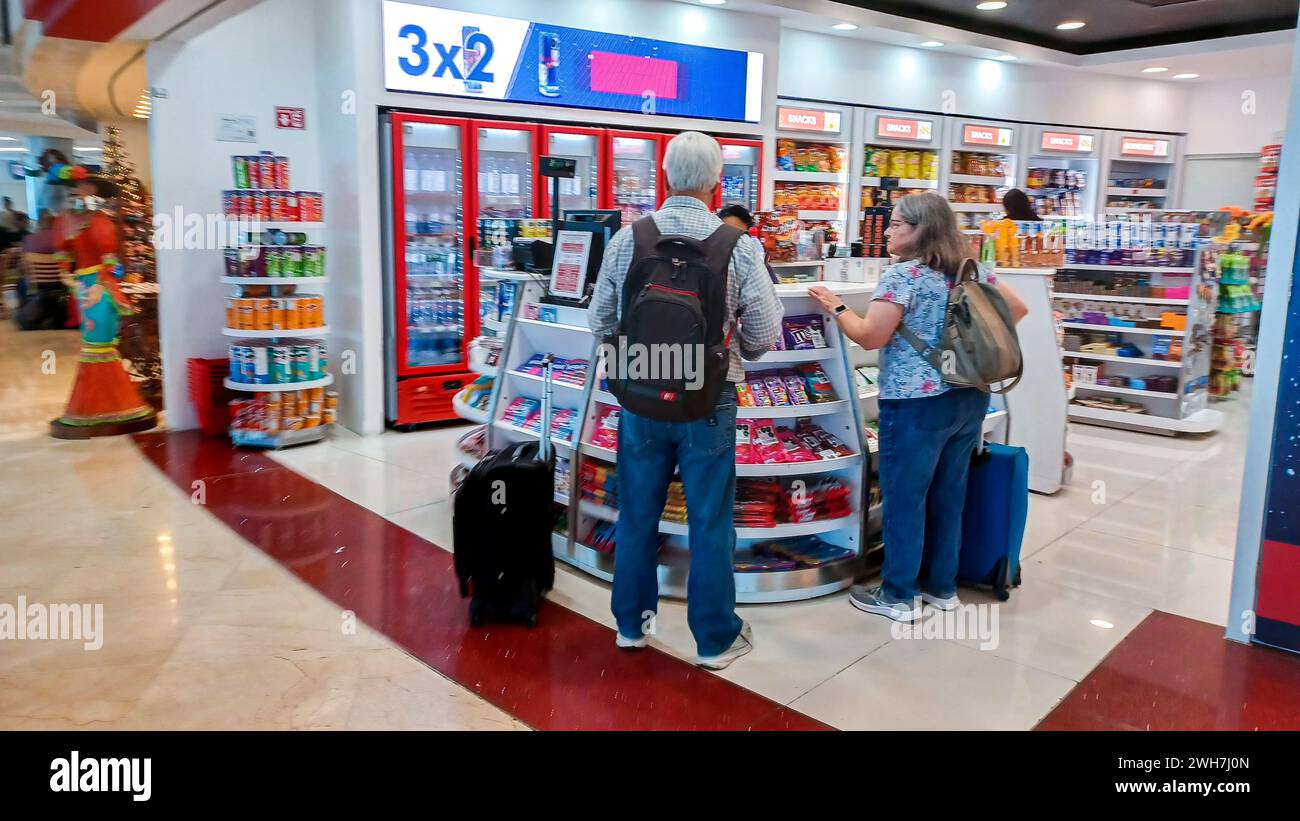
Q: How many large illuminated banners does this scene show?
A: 1